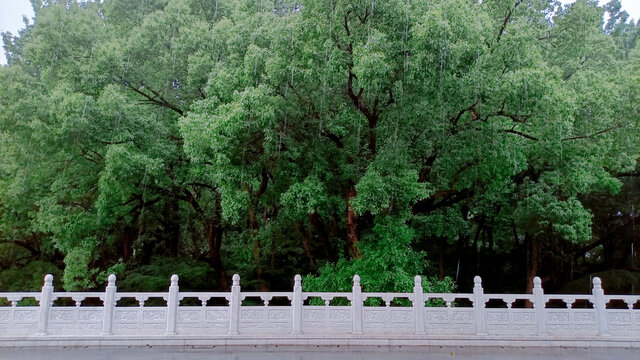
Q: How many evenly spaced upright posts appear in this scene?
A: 10